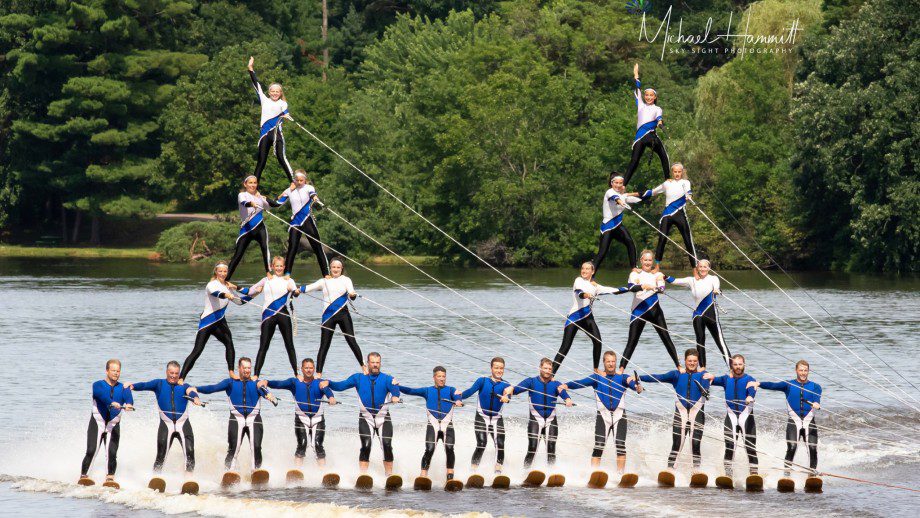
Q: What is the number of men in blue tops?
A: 12